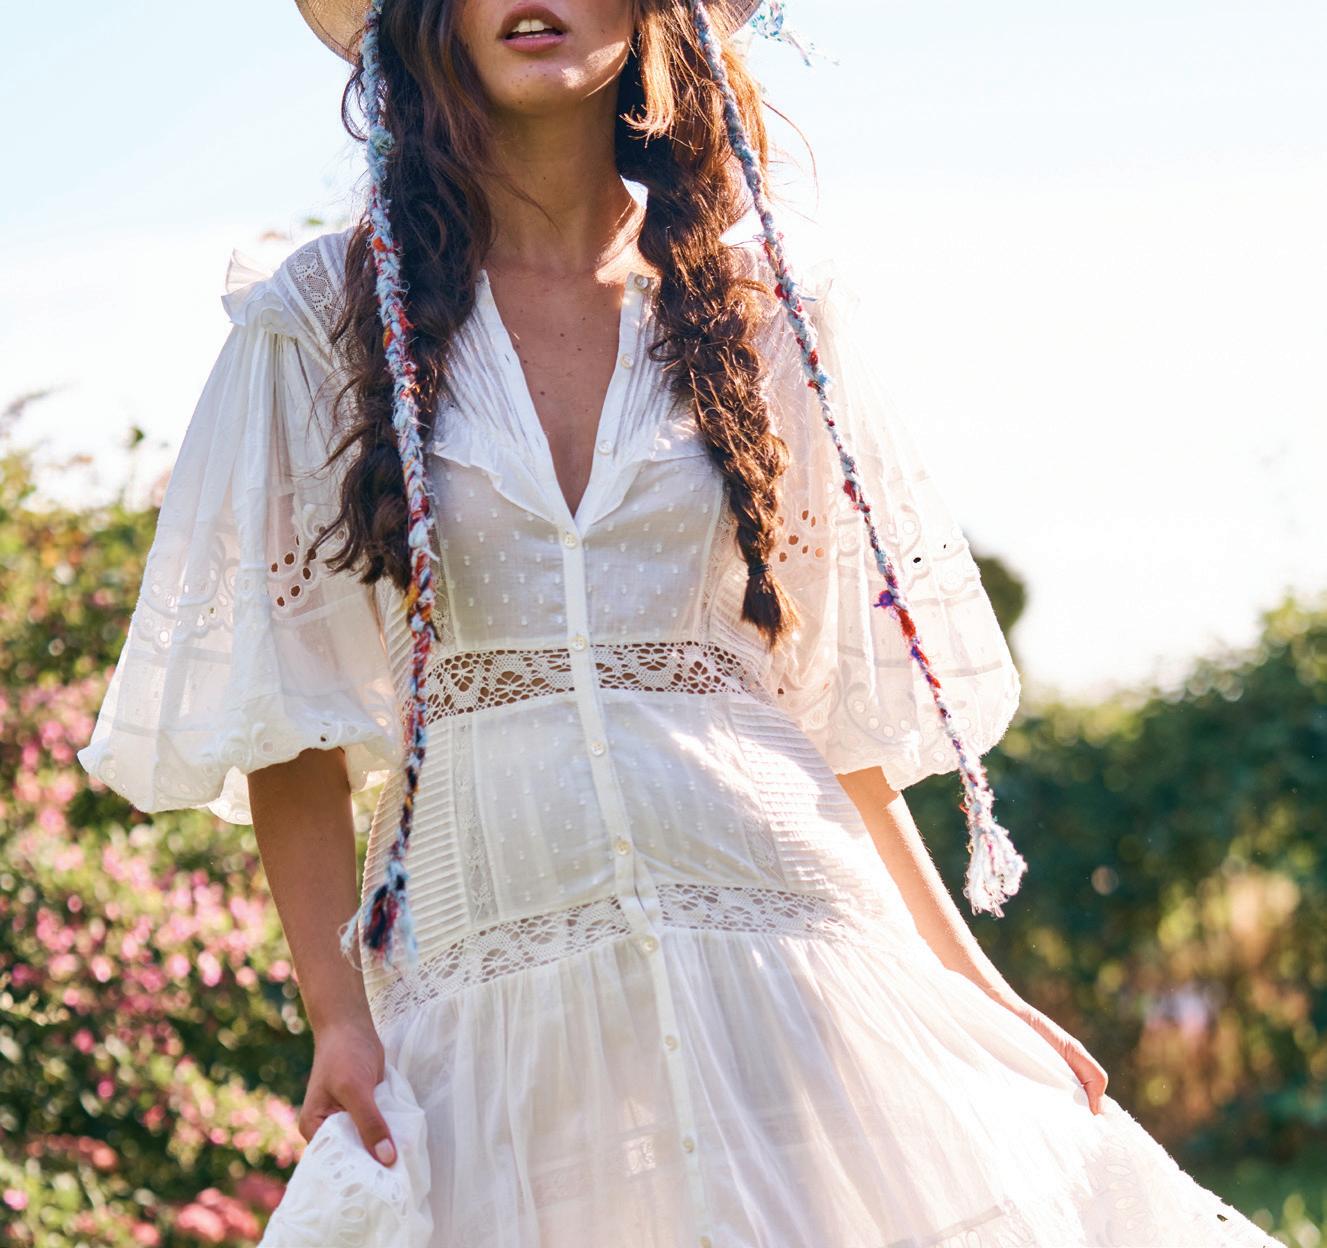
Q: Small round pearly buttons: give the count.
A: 11